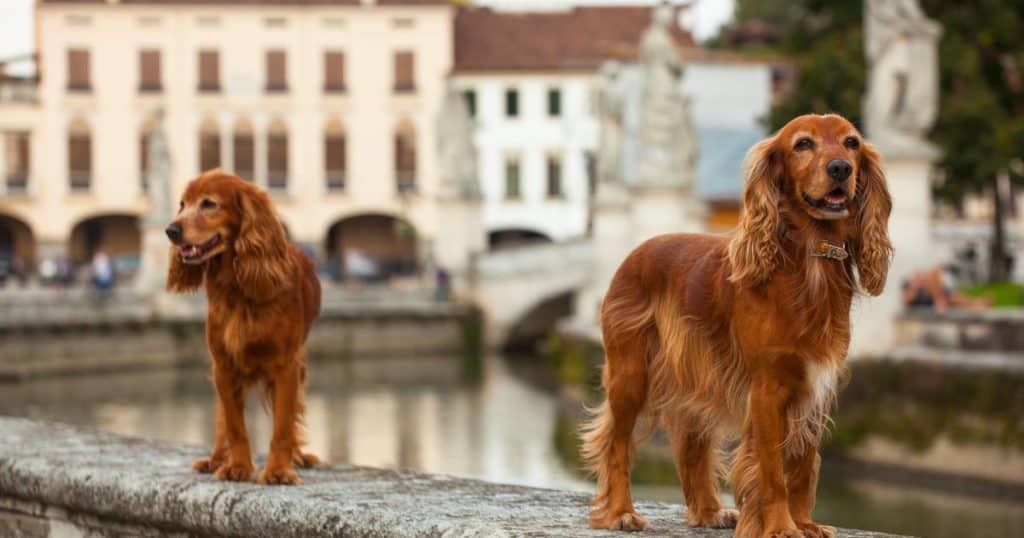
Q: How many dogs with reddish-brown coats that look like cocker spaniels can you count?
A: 2